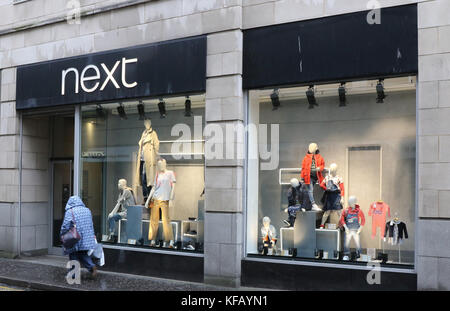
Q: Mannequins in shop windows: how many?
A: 8